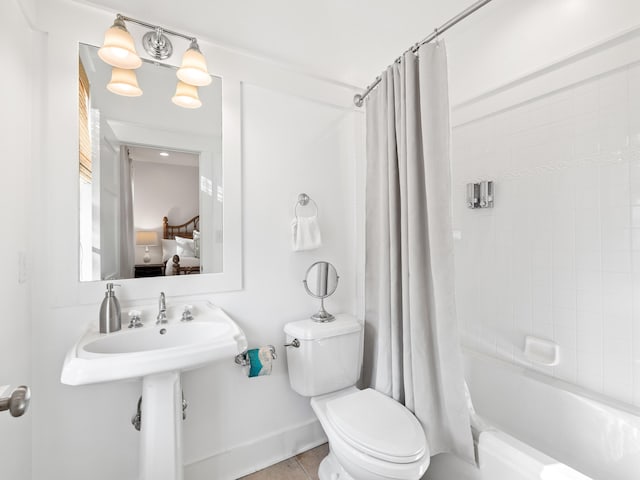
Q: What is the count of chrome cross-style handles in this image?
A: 2